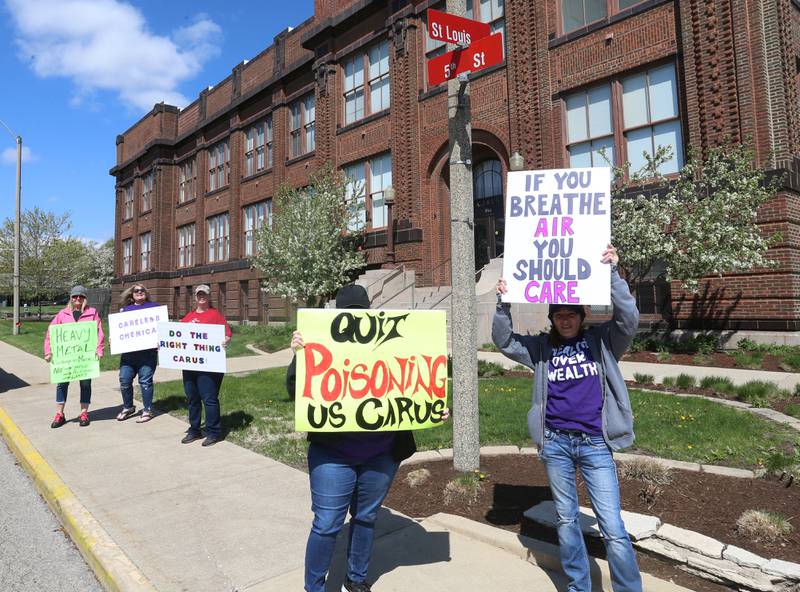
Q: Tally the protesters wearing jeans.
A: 5